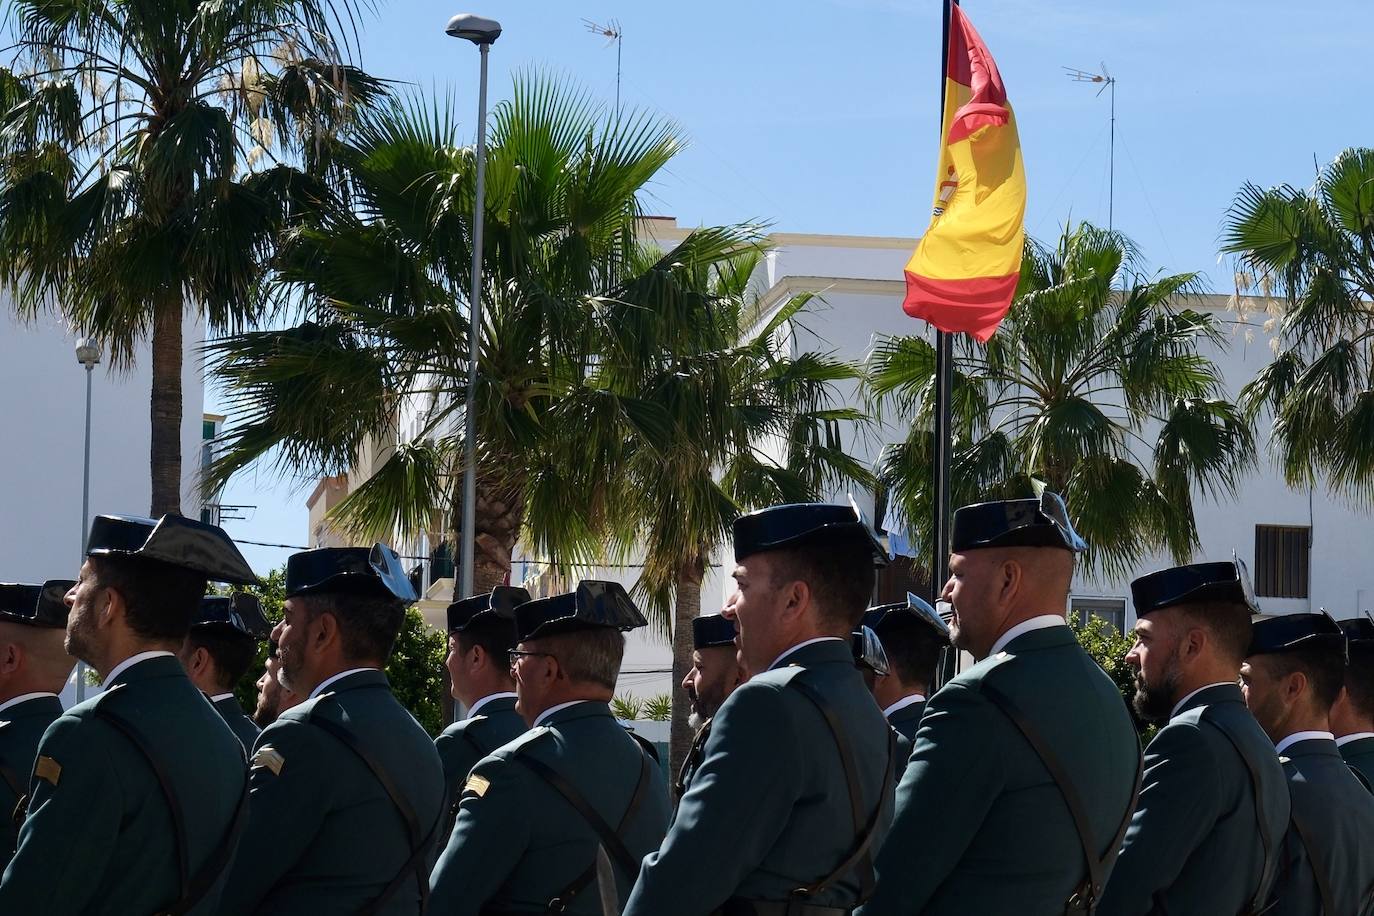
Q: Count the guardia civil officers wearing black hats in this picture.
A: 15